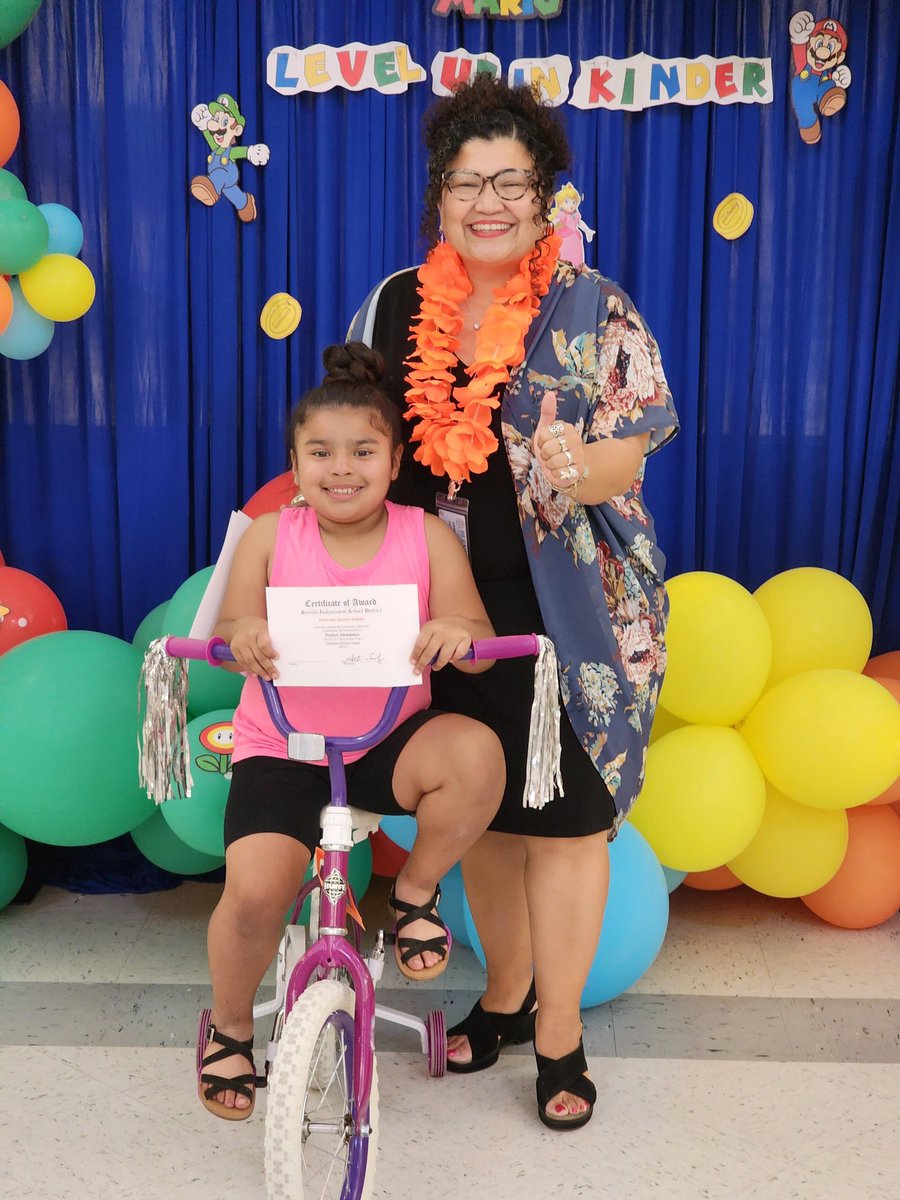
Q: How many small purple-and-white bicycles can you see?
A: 1